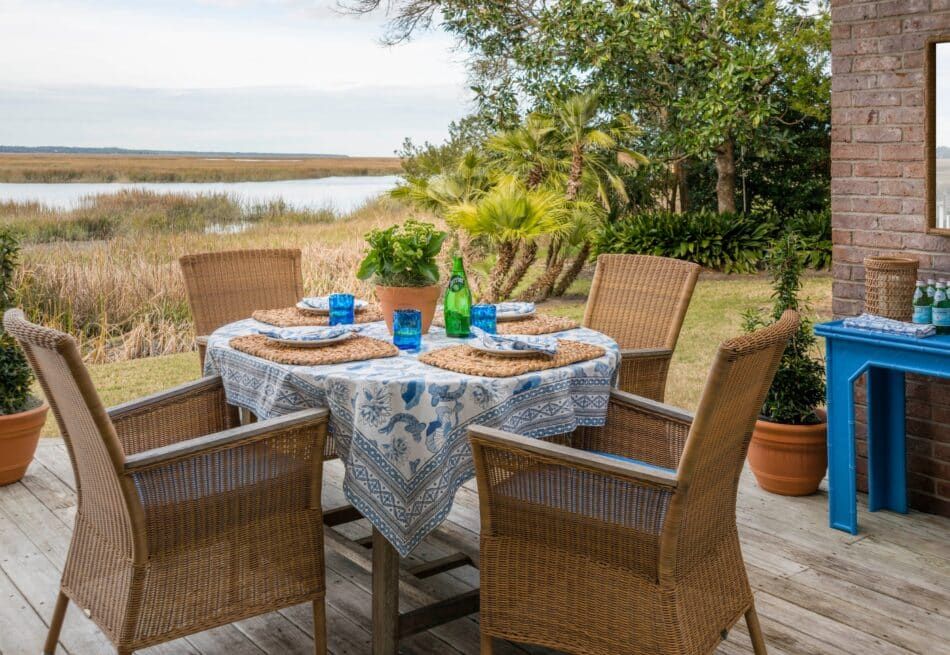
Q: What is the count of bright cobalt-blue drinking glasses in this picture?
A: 3